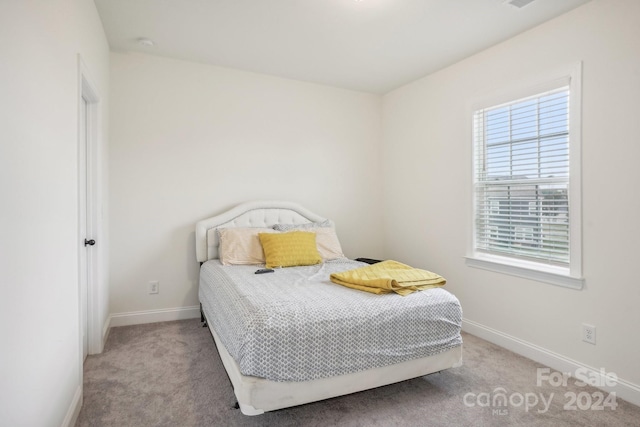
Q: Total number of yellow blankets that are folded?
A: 1